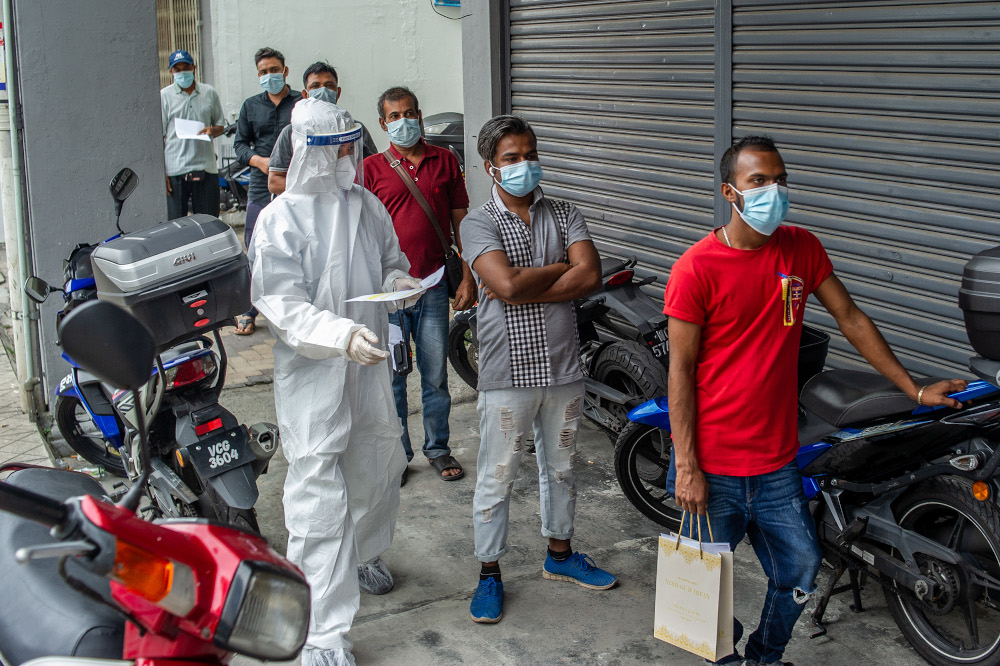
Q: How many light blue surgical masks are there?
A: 6